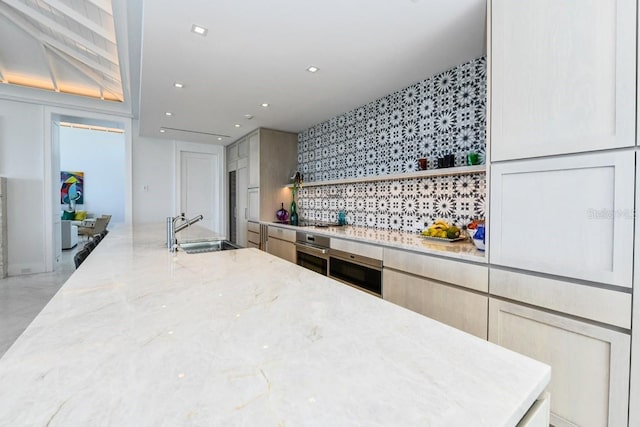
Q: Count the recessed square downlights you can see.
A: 8